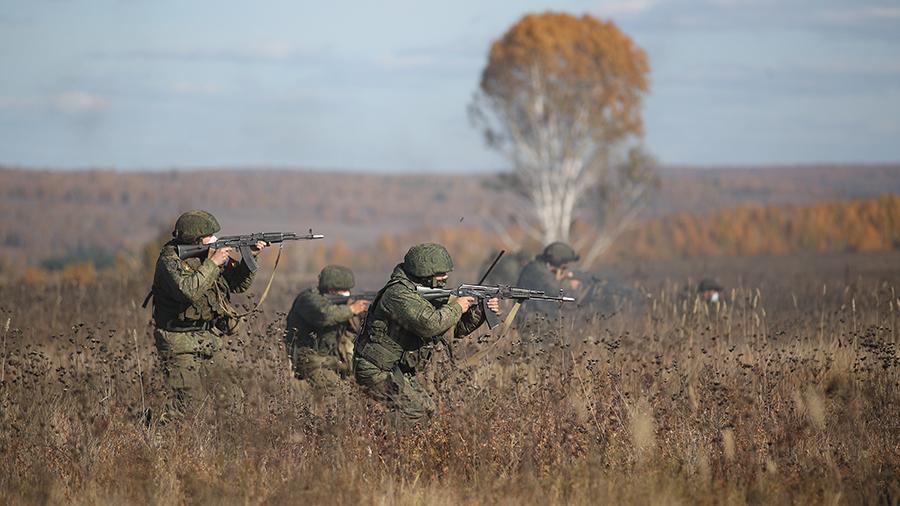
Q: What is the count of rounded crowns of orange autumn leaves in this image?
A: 1